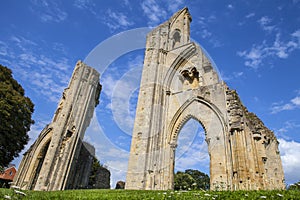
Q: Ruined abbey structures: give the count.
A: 2